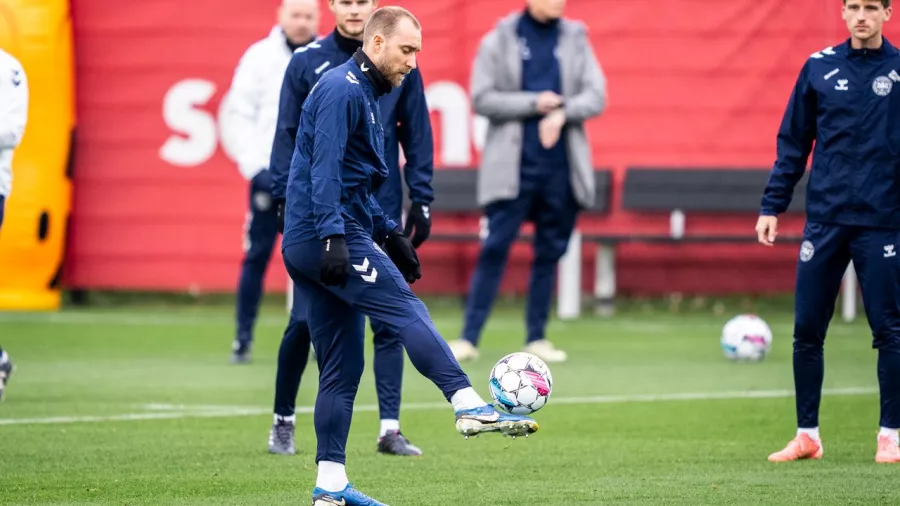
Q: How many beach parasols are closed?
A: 0